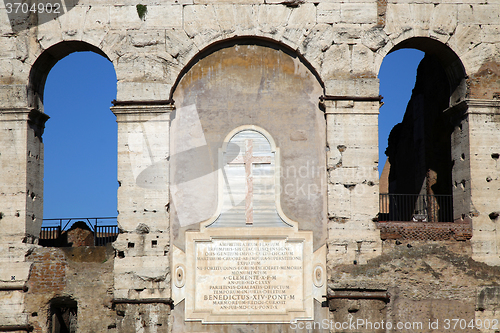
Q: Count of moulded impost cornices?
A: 4